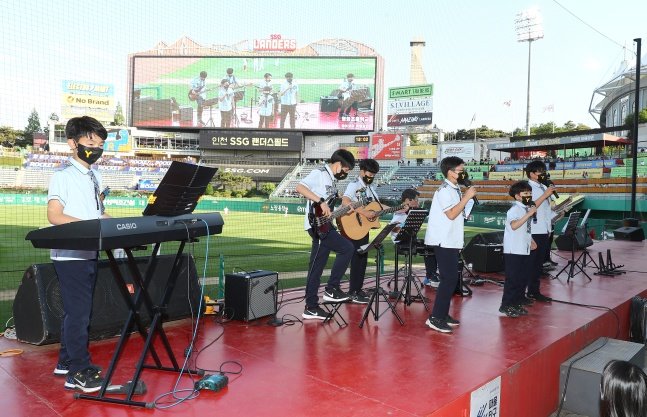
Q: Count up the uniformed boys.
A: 7